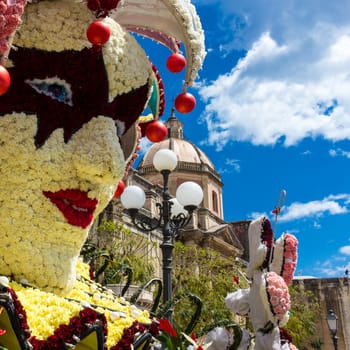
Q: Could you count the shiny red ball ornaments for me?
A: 6